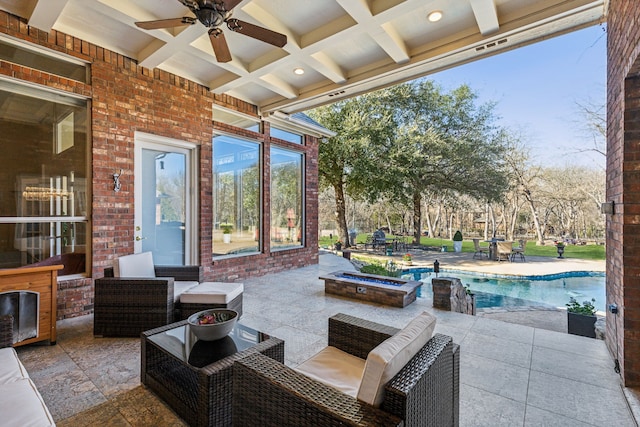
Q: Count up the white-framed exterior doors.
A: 1